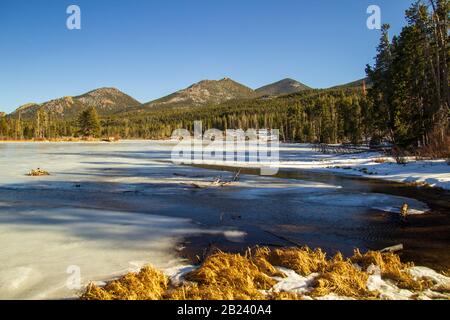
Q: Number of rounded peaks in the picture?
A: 3